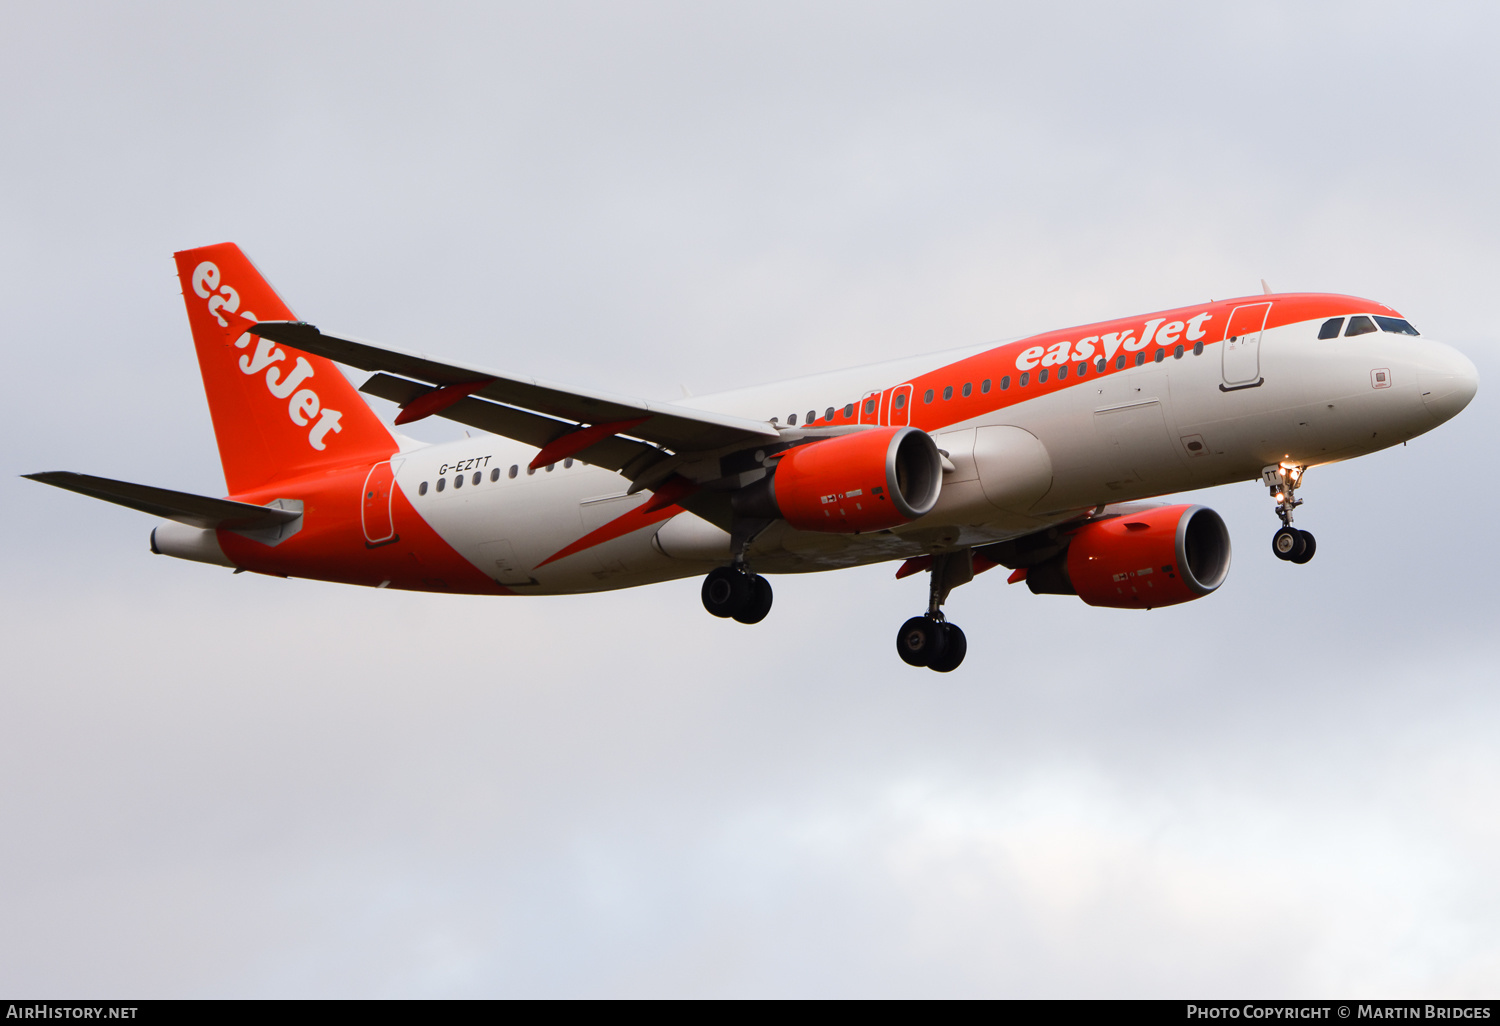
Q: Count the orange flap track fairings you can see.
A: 6